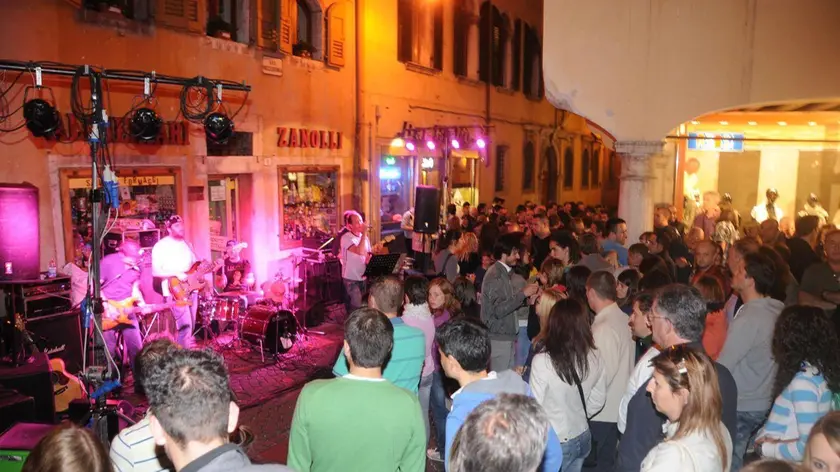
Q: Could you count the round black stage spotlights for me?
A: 3